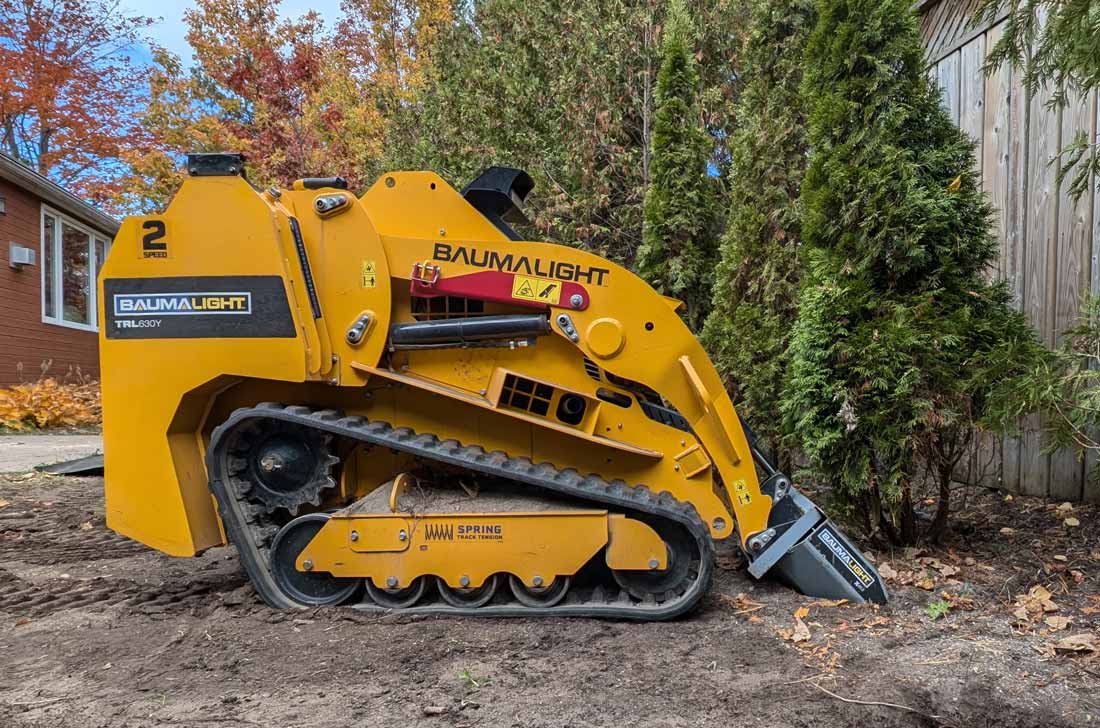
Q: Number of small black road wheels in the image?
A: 3